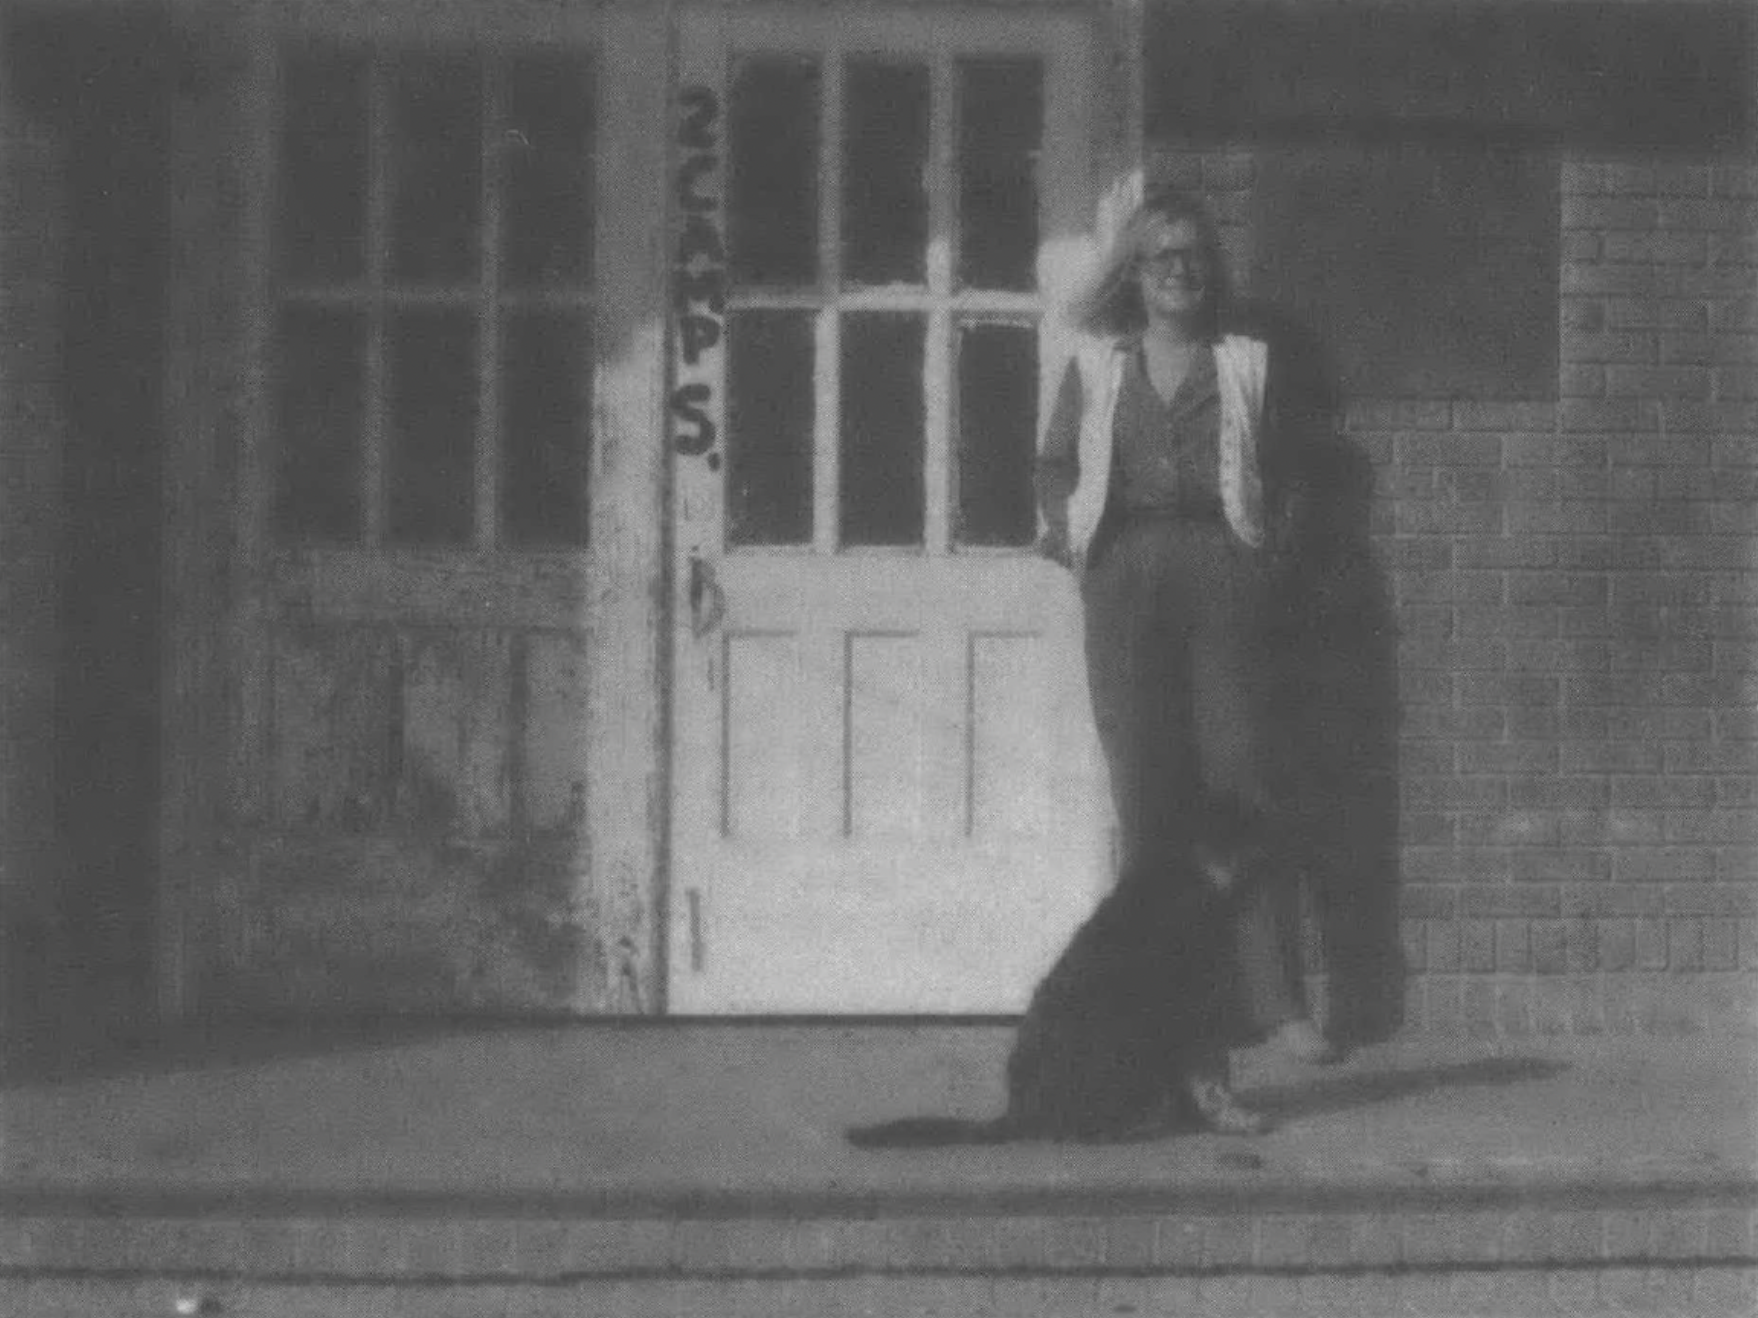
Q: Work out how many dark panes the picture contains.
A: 12